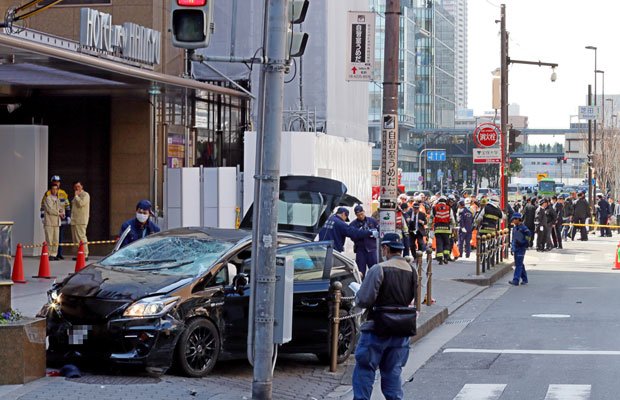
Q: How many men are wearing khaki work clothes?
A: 2